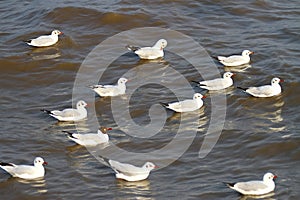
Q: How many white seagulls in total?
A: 12